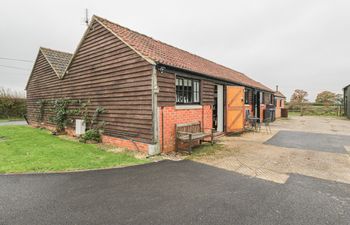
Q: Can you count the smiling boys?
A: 0